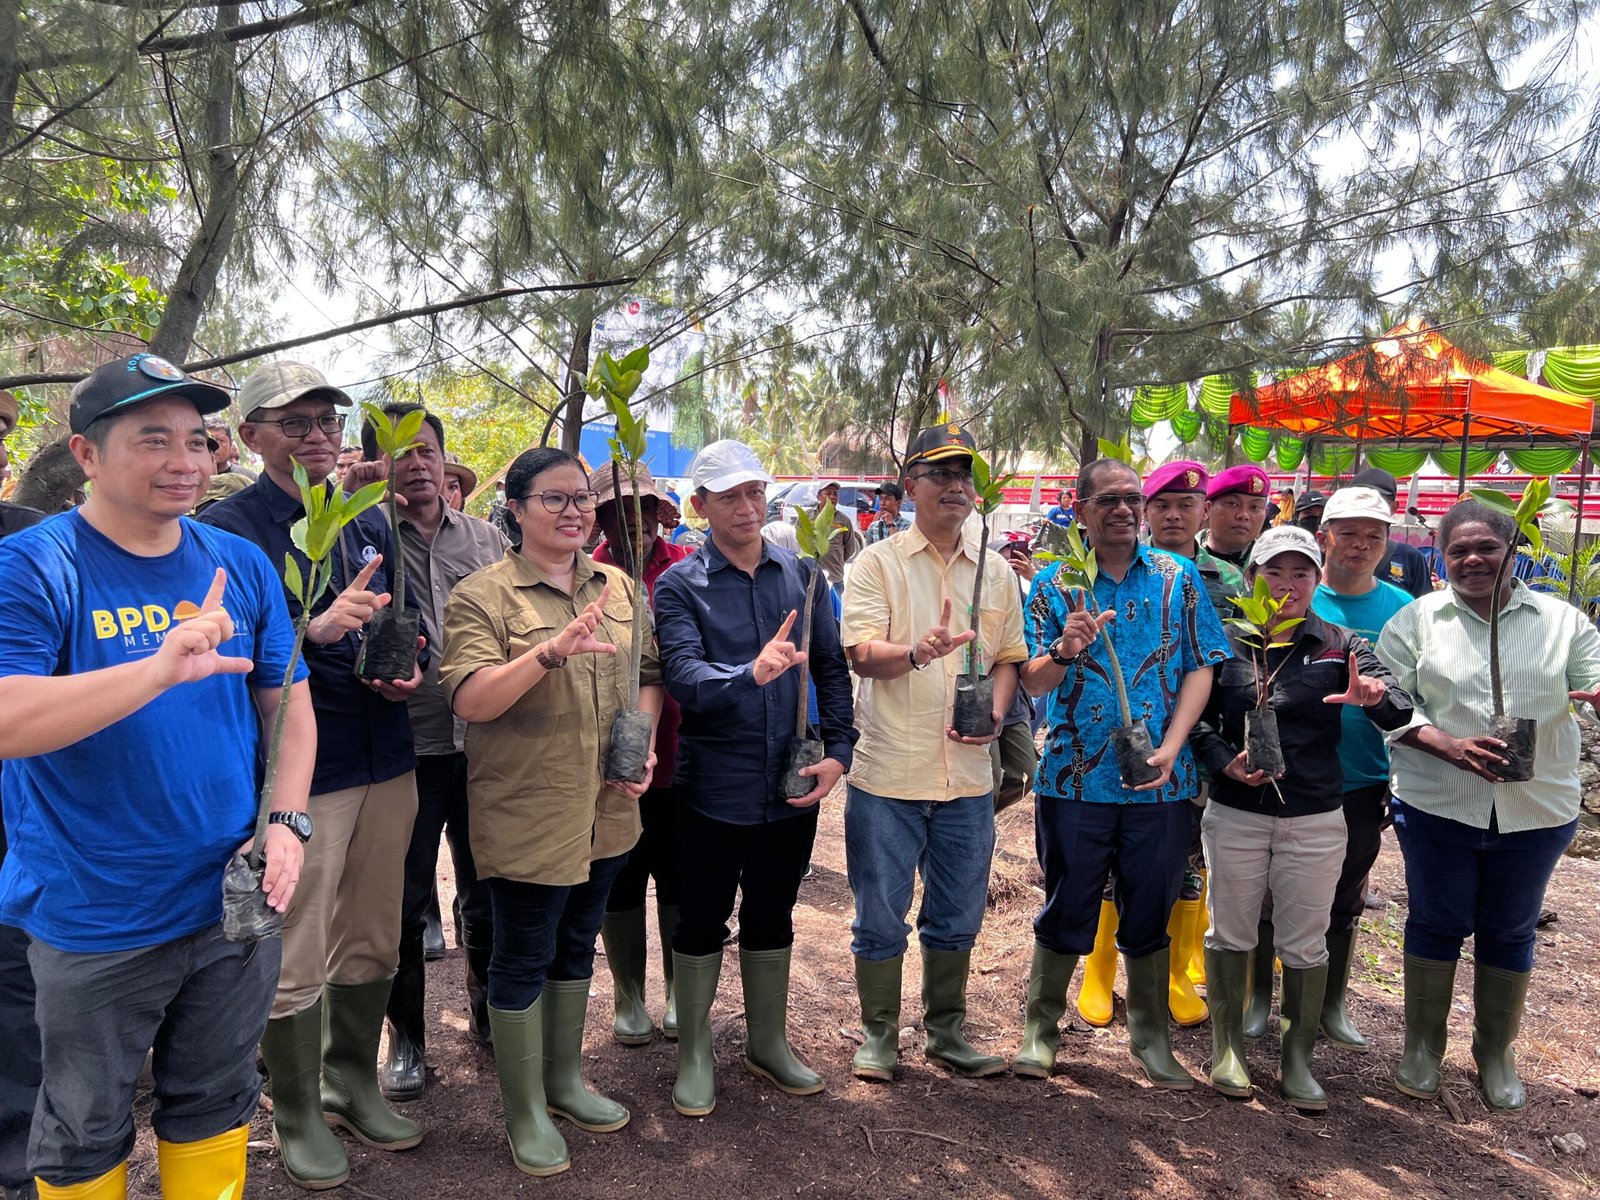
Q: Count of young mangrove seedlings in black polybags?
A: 8